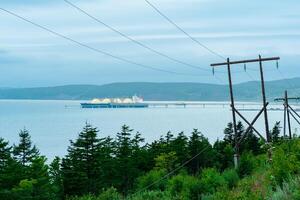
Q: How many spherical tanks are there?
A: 4